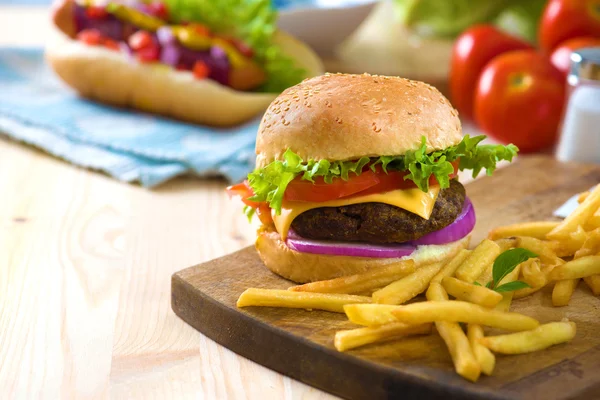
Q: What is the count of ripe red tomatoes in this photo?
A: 4